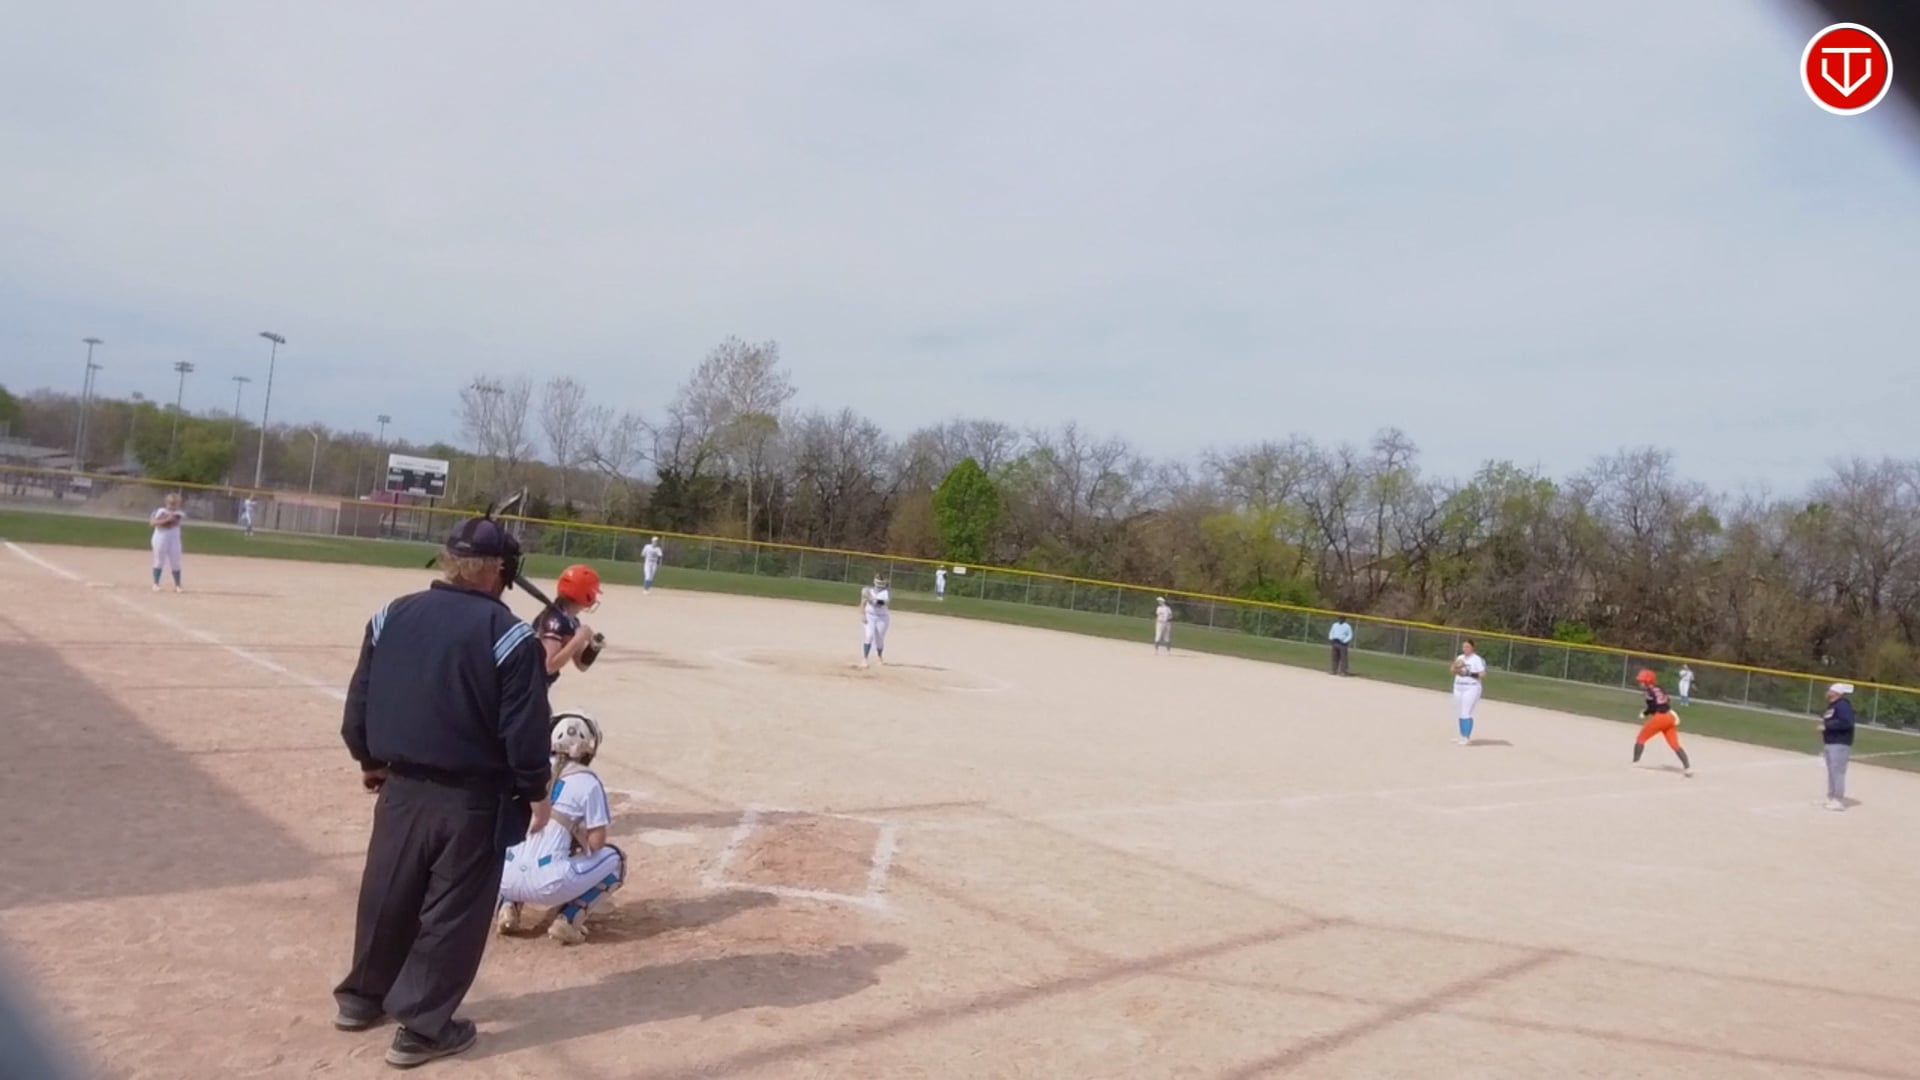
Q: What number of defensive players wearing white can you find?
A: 9